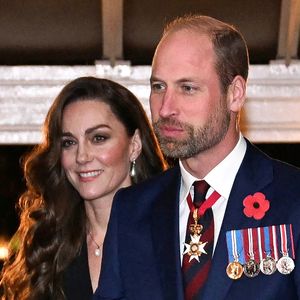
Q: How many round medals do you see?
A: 4